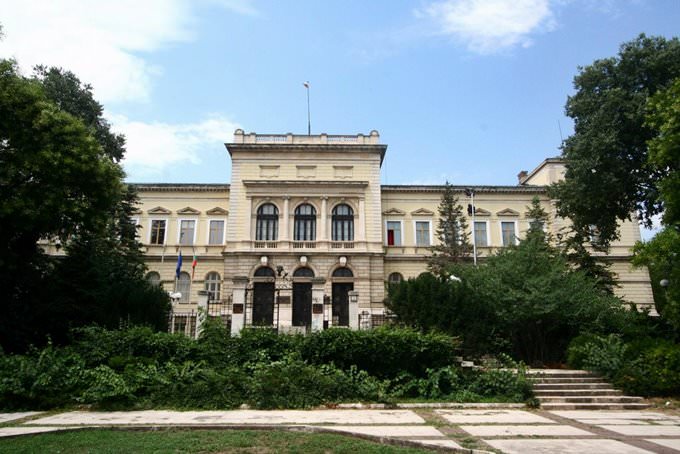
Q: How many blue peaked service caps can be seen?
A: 0